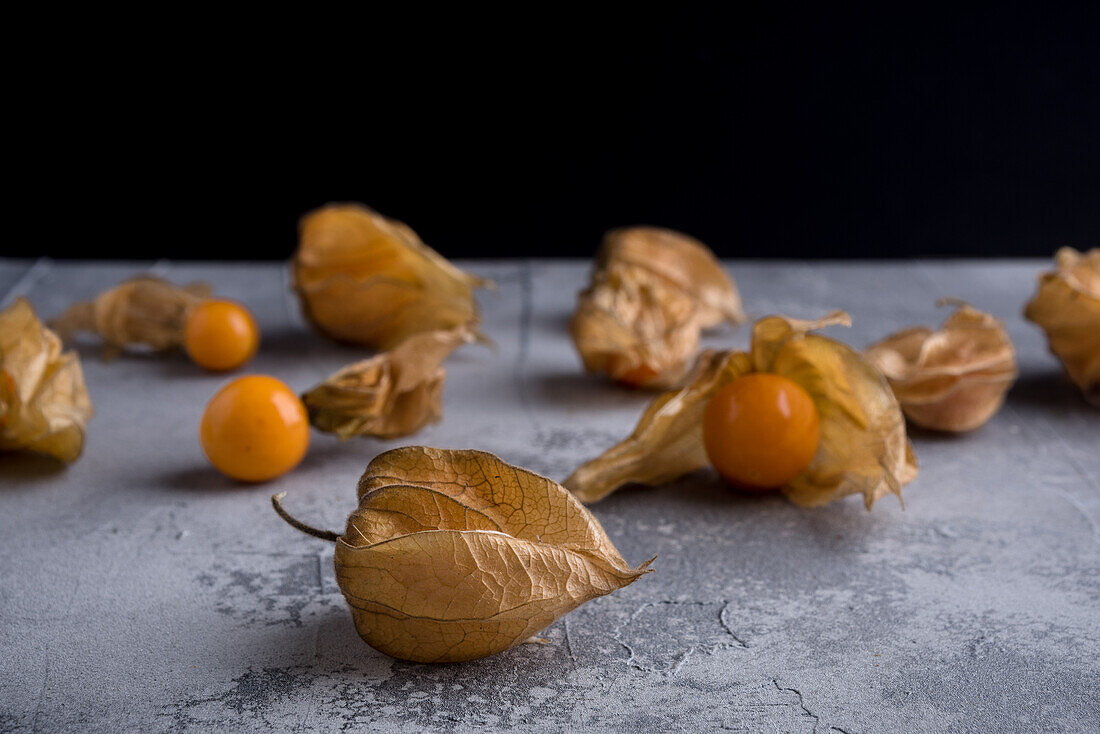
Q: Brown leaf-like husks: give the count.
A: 9